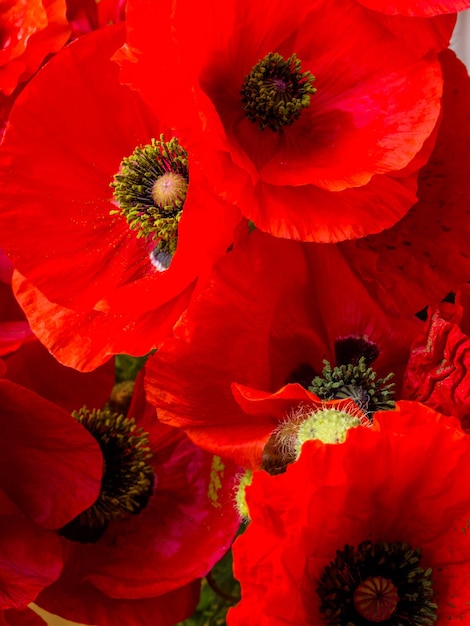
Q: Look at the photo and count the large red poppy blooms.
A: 5